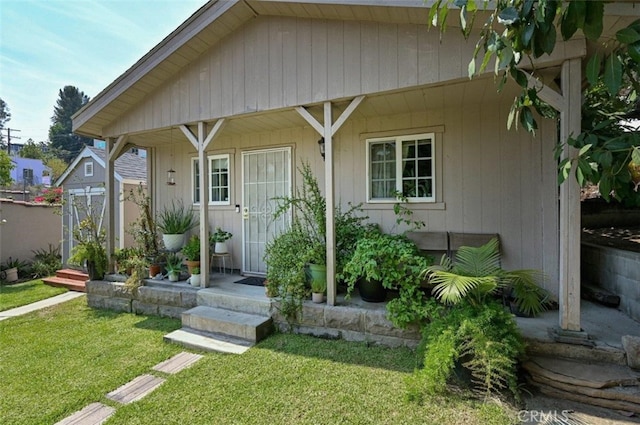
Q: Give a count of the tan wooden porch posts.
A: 4